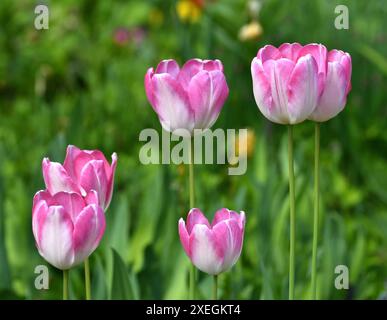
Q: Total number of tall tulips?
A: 3